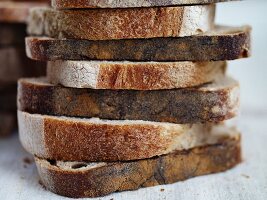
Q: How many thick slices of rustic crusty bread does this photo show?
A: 7